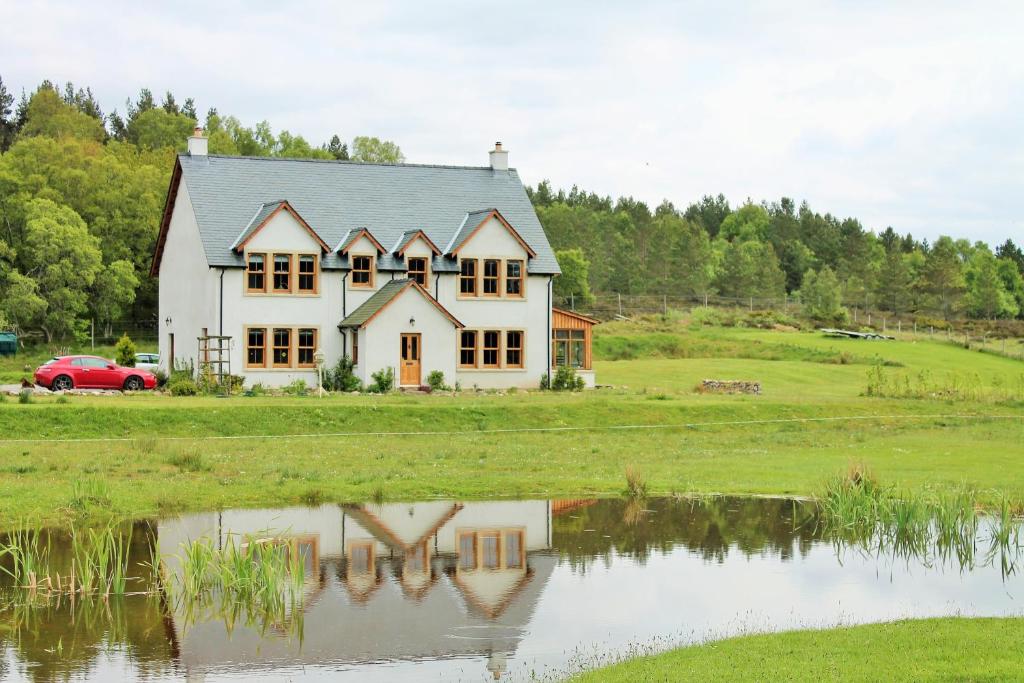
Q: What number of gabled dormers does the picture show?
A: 4